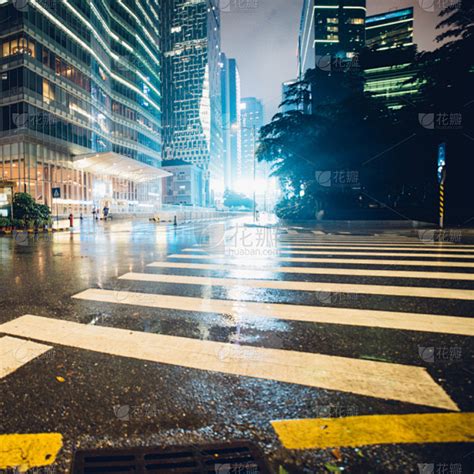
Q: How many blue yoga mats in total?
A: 0